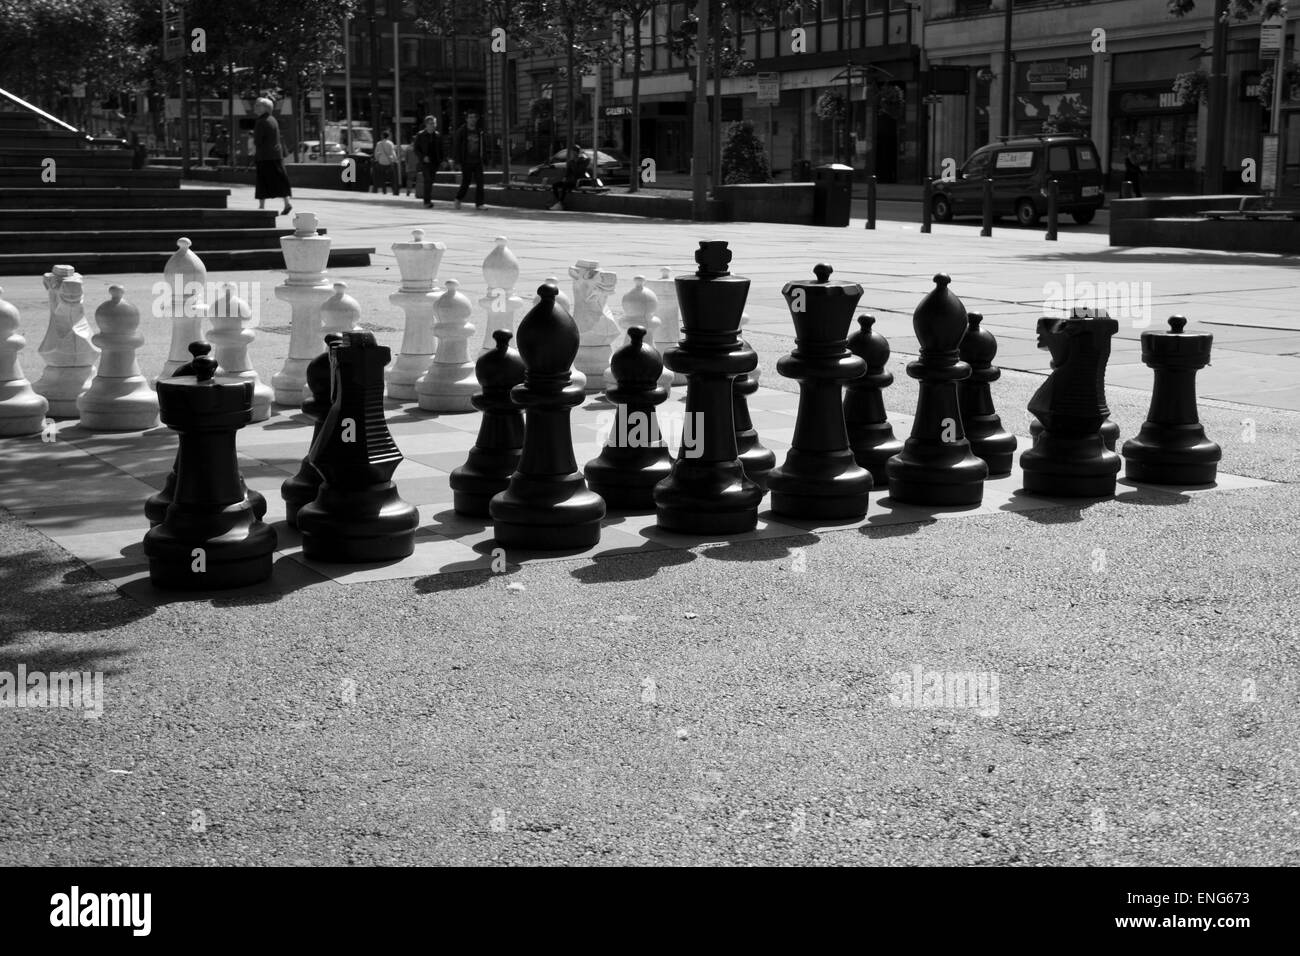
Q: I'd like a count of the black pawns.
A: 8